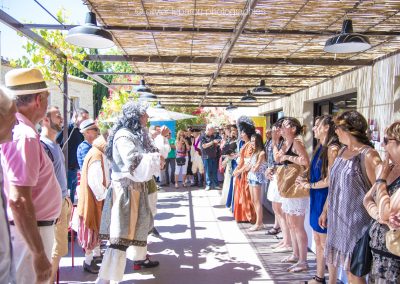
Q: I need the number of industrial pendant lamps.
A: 8